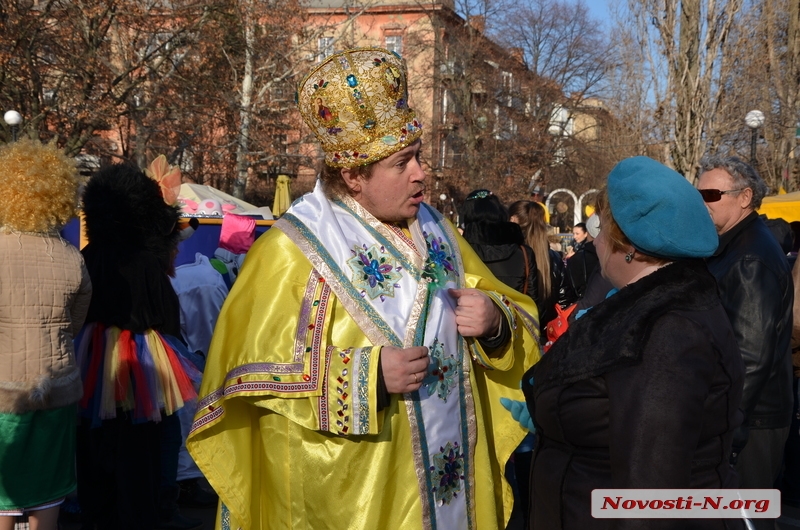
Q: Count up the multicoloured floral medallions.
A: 4